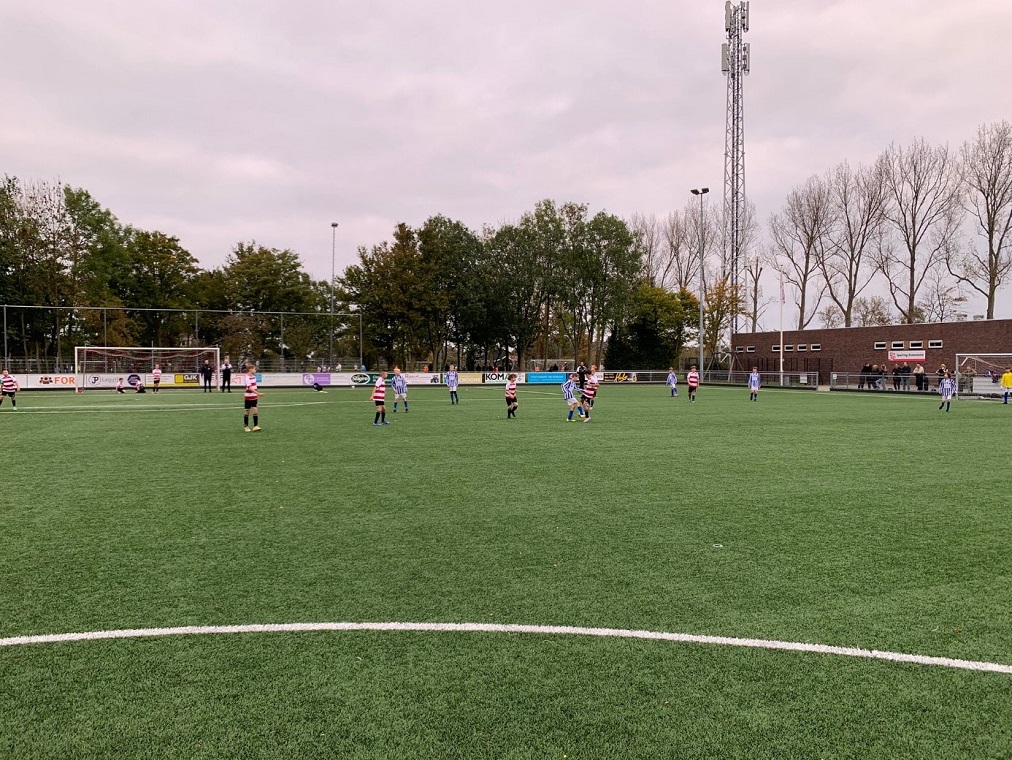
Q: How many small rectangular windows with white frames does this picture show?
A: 10